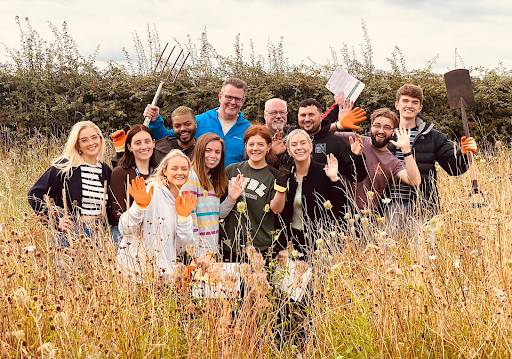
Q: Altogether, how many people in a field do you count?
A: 12